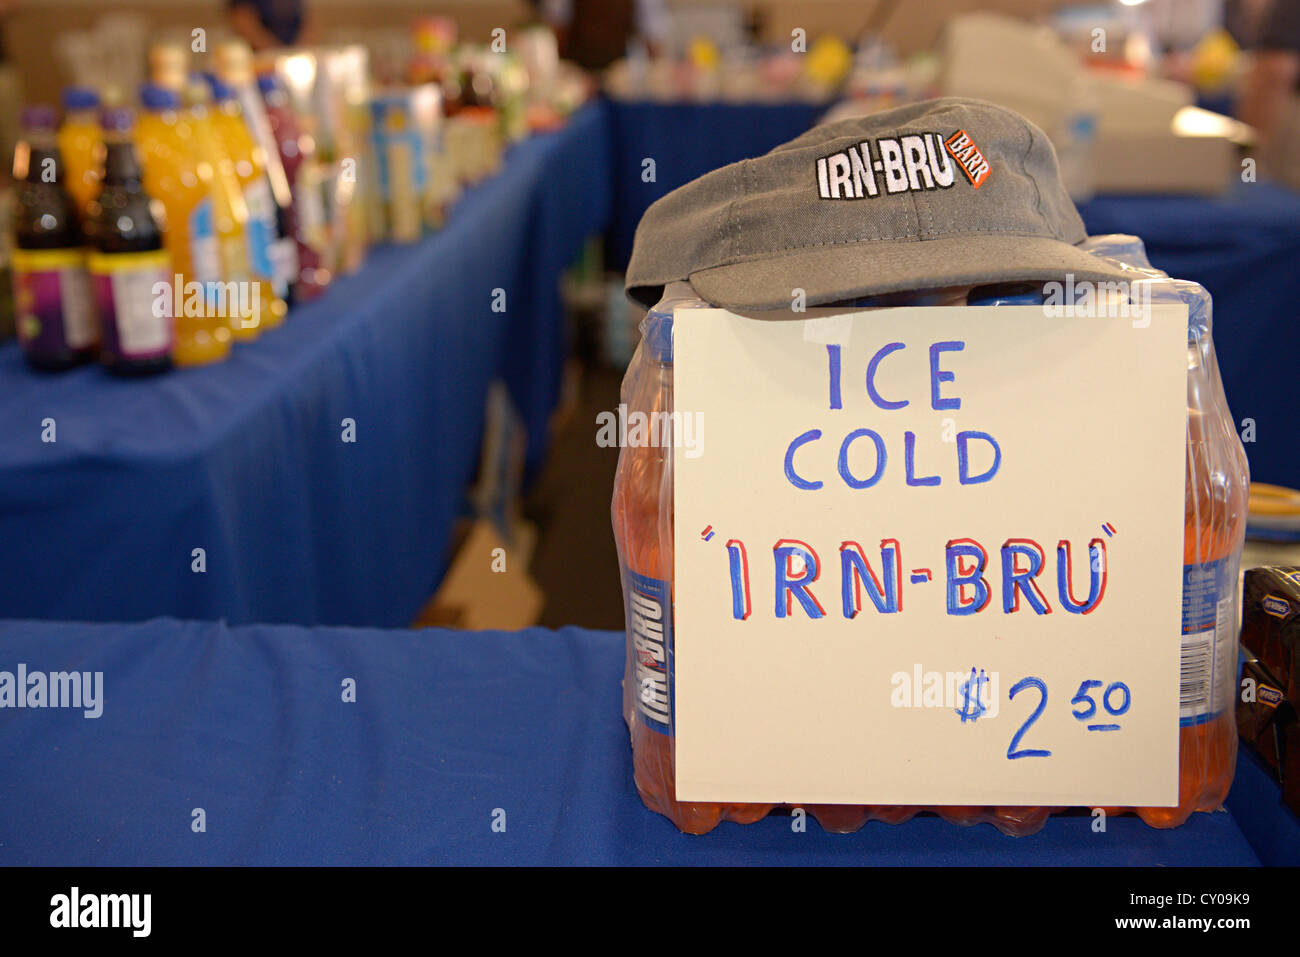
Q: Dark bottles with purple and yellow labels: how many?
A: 2